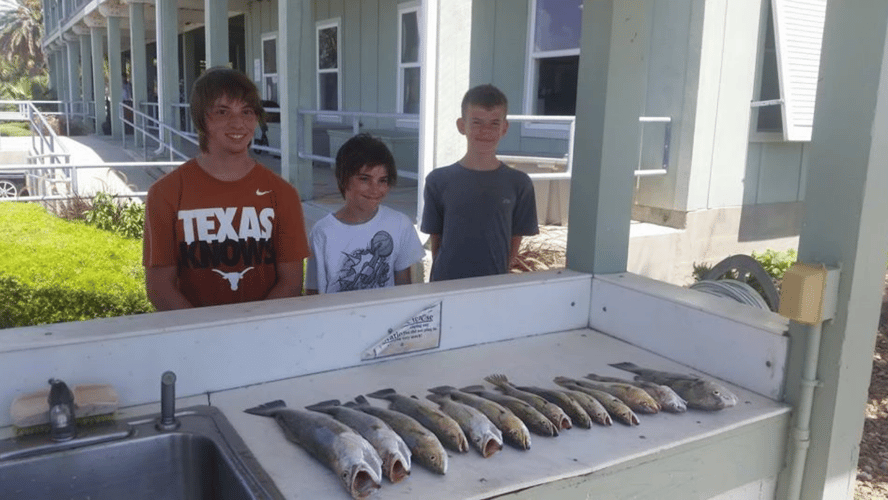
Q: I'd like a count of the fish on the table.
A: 14